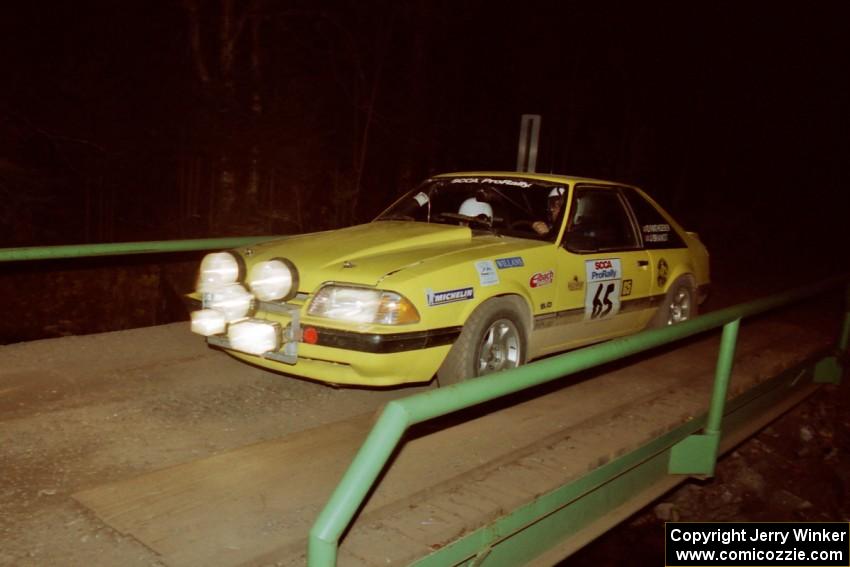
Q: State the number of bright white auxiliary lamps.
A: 5